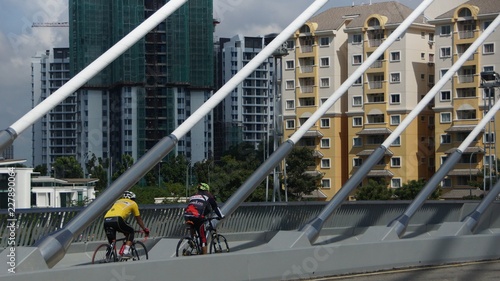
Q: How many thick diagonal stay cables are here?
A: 6